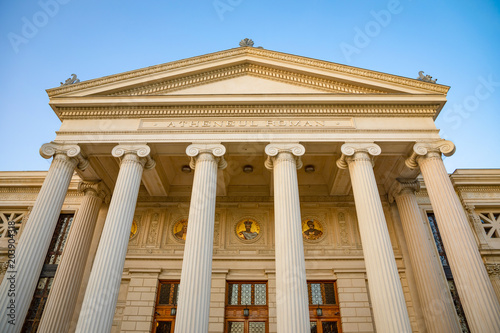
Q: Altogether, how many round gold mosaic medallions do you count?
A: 4